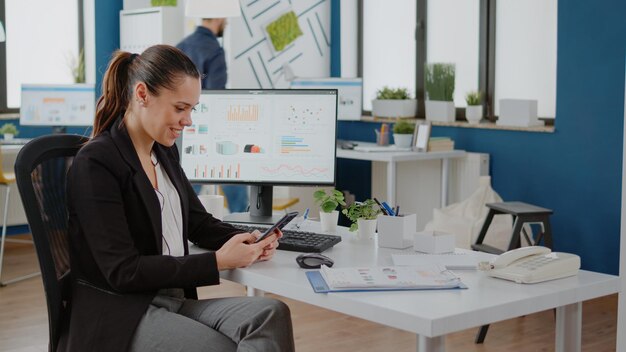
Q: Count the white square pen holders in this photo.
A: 1